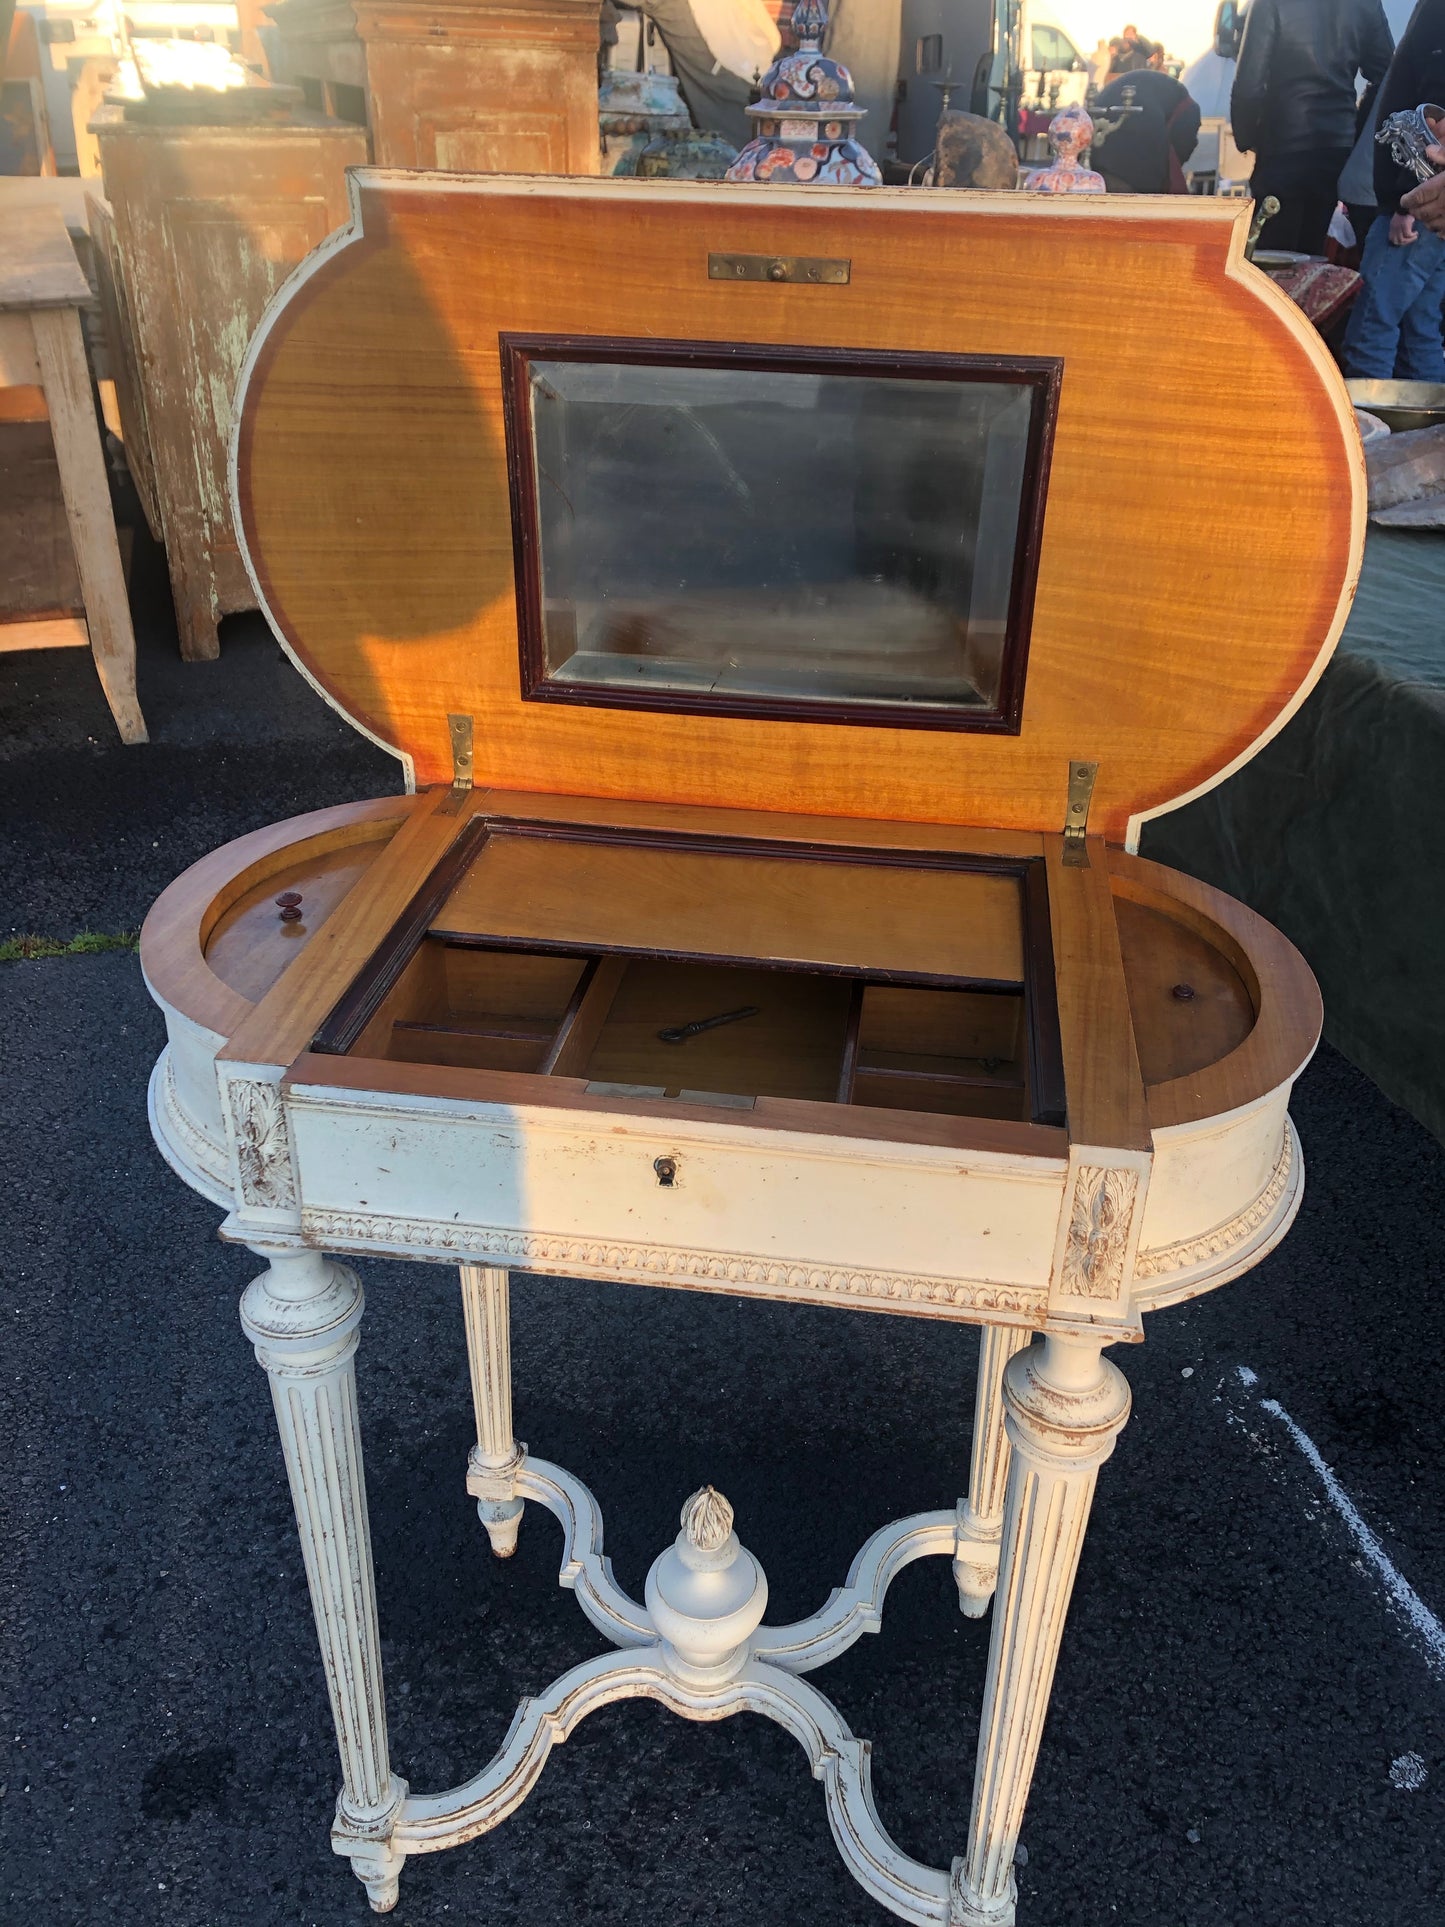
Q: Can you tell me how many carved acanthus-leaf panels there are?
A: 2